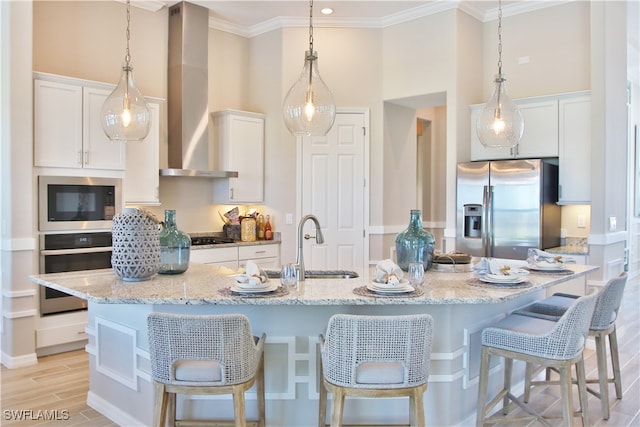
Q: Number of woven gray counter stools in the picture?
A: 4